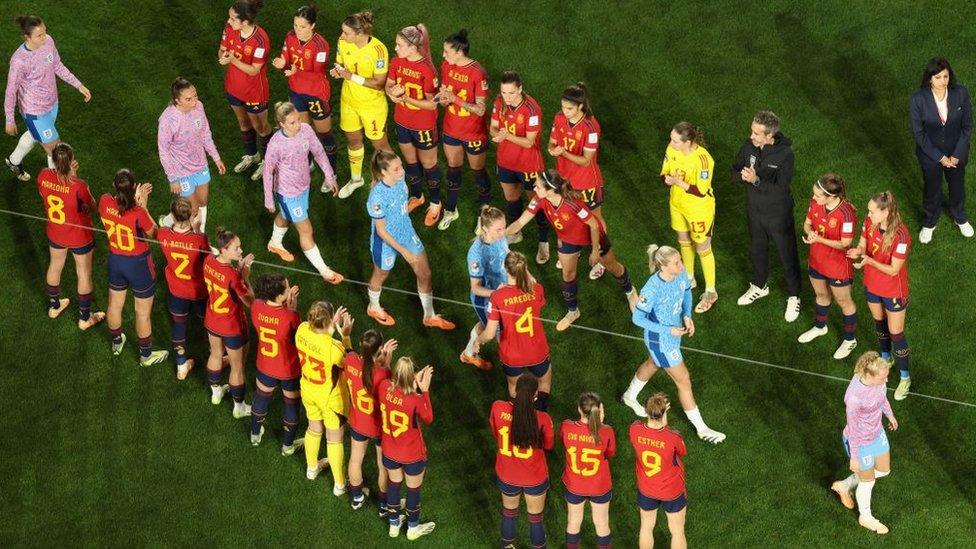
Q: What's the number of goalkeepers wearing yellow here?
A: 3